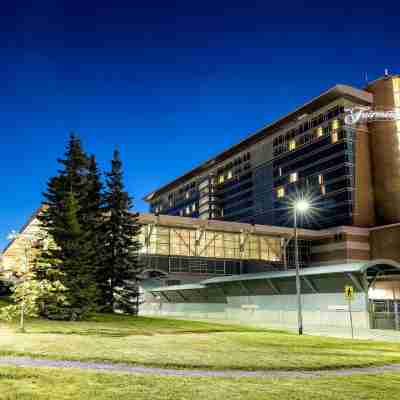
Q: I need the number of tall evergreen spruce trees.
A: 3